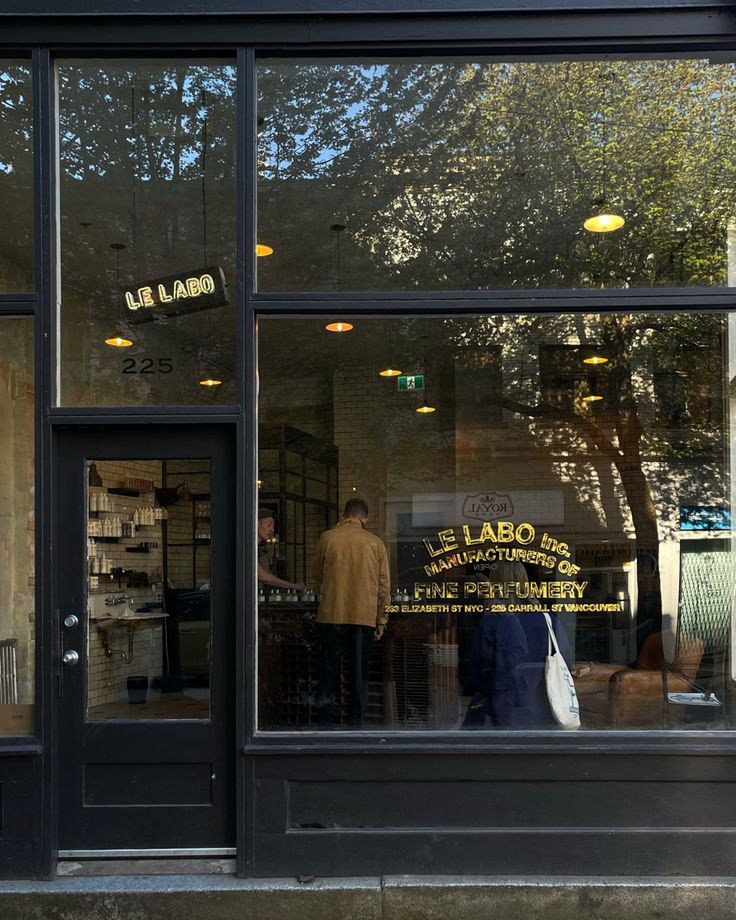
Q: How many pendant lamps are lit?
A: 9